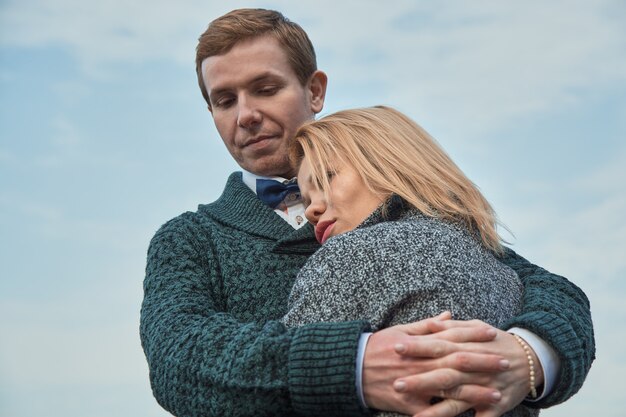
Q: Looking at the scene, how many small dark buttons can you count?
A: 2